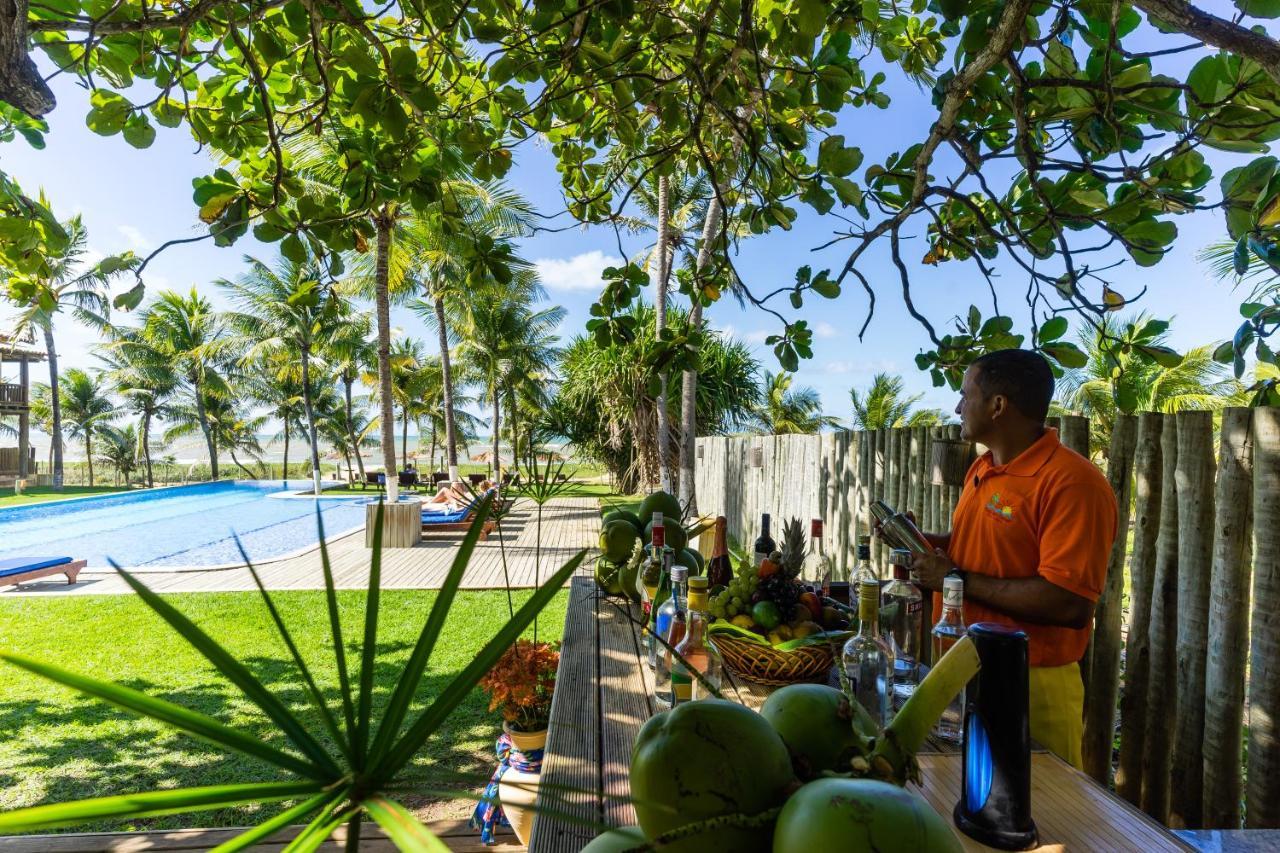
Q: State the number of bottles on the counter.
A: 11